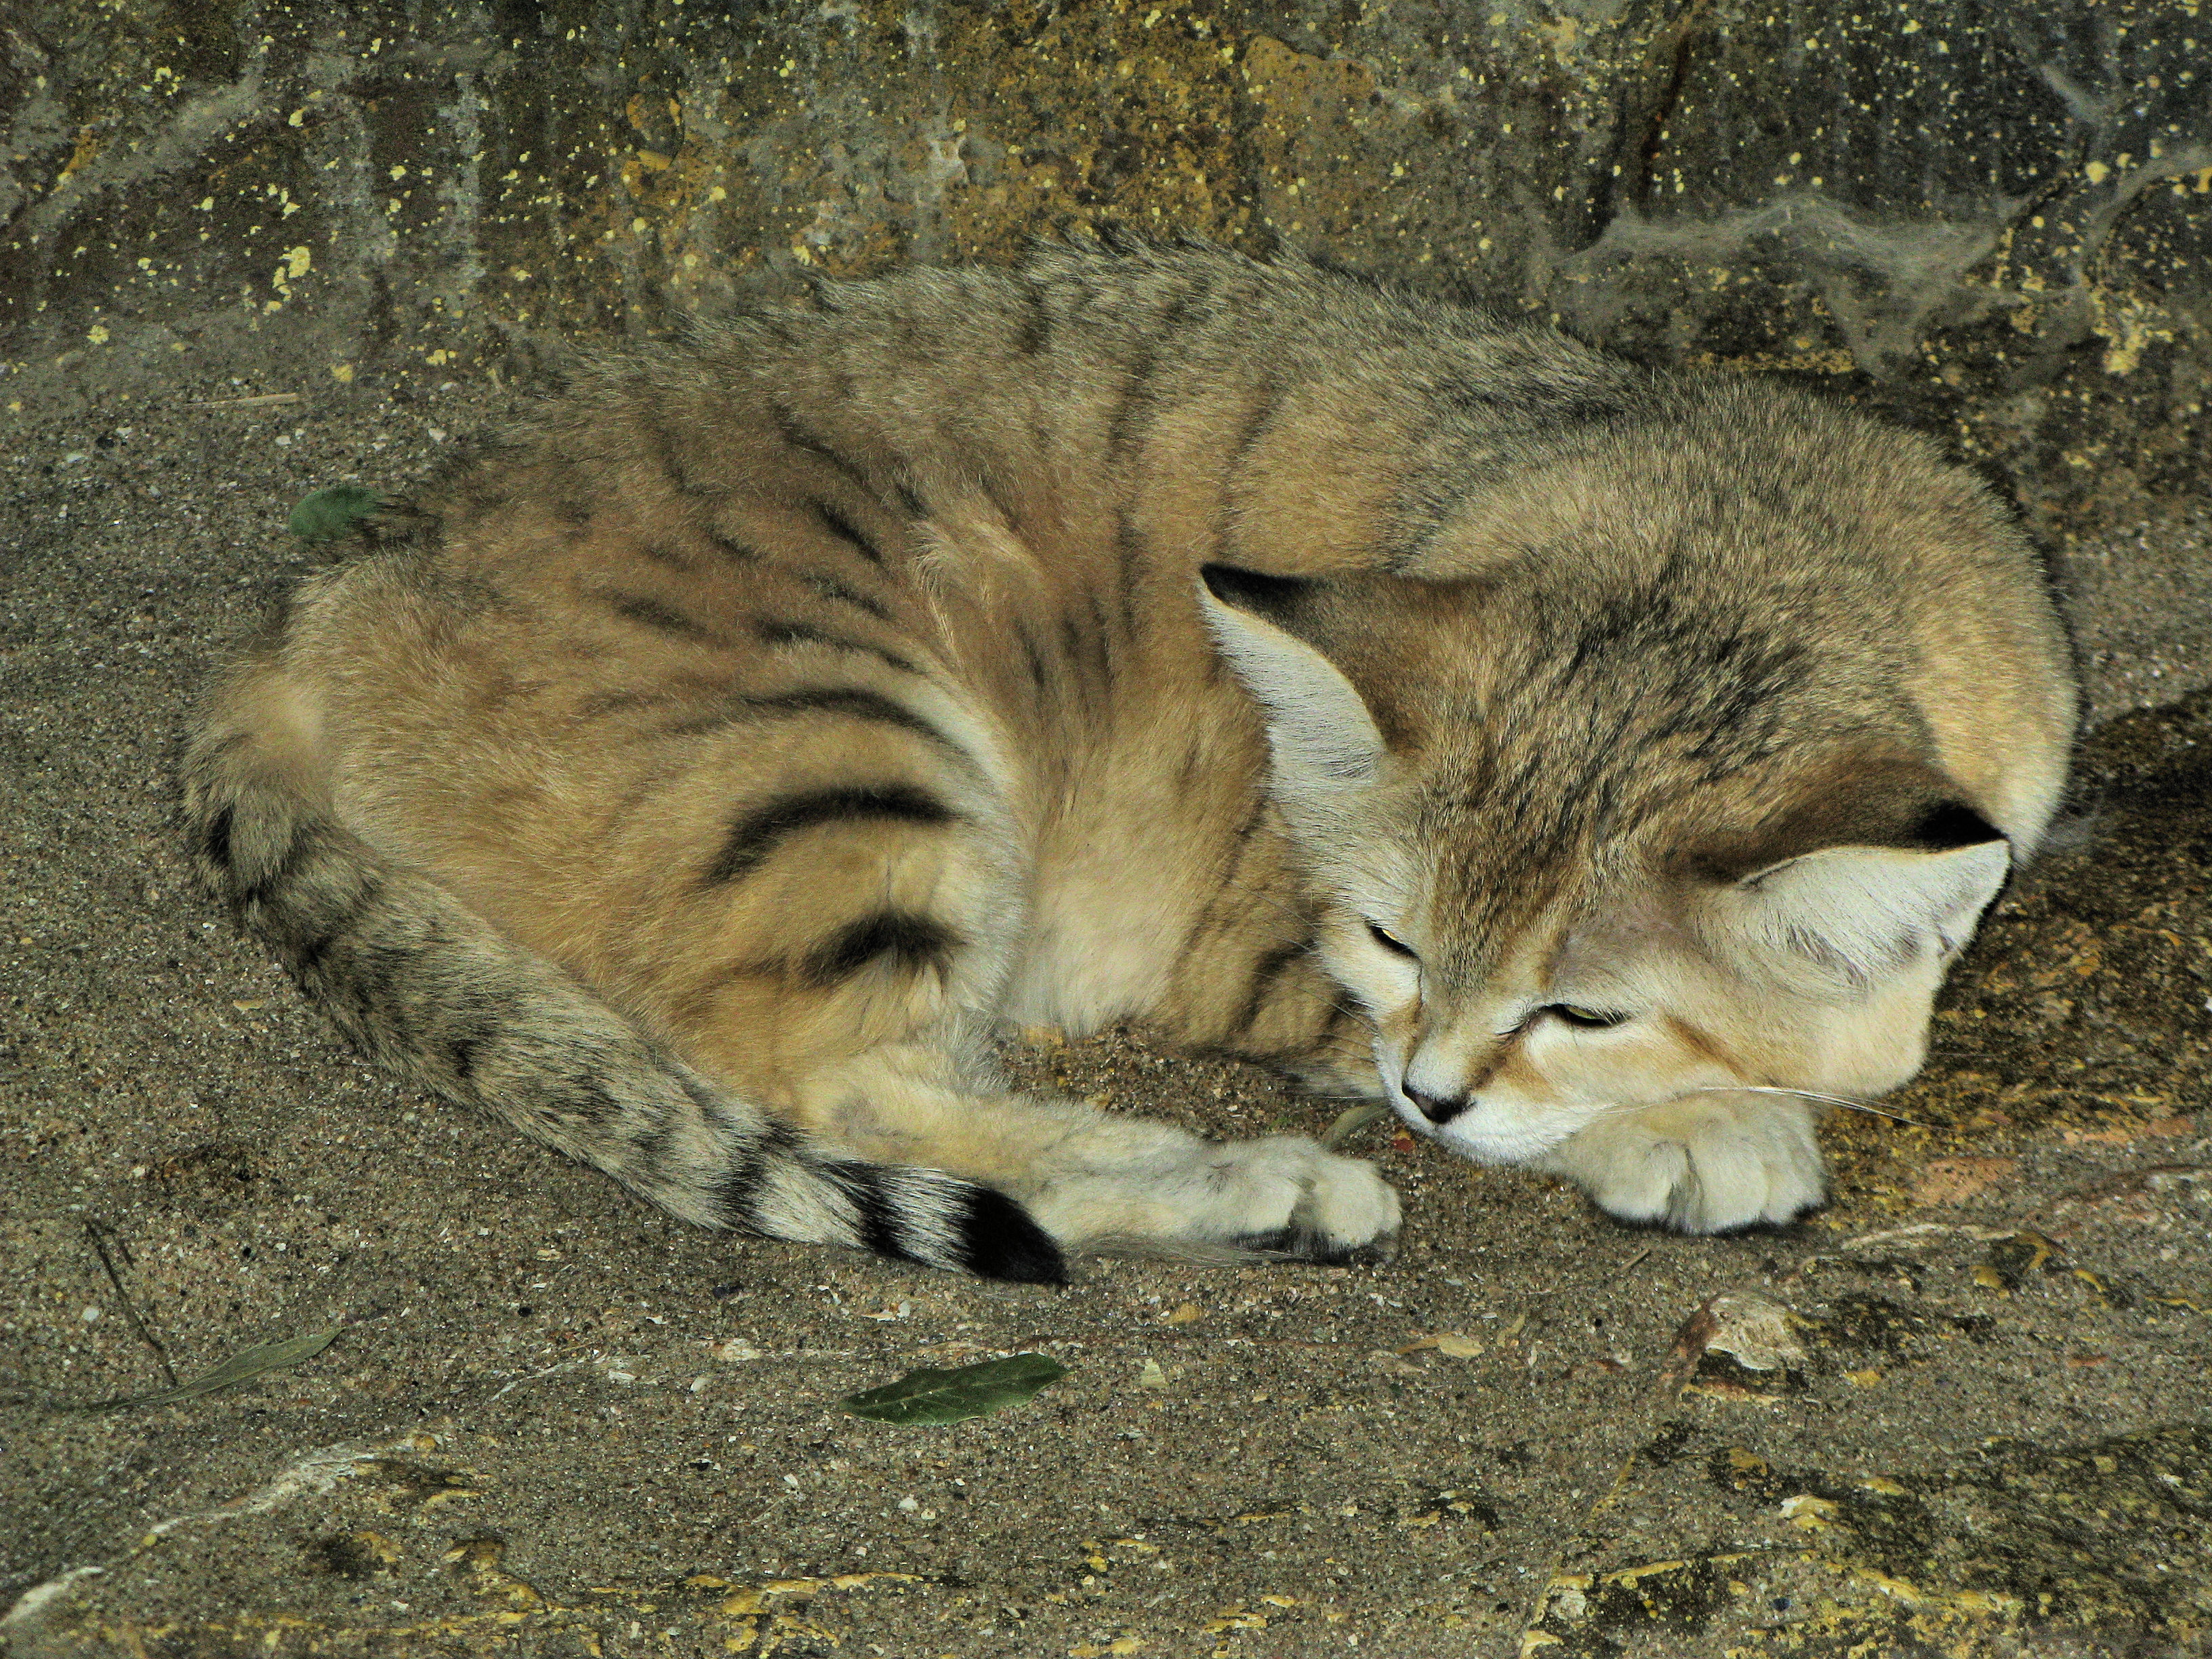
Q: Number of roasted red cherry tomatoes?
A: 0